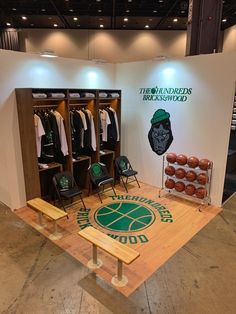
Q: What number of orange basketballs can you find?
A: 12